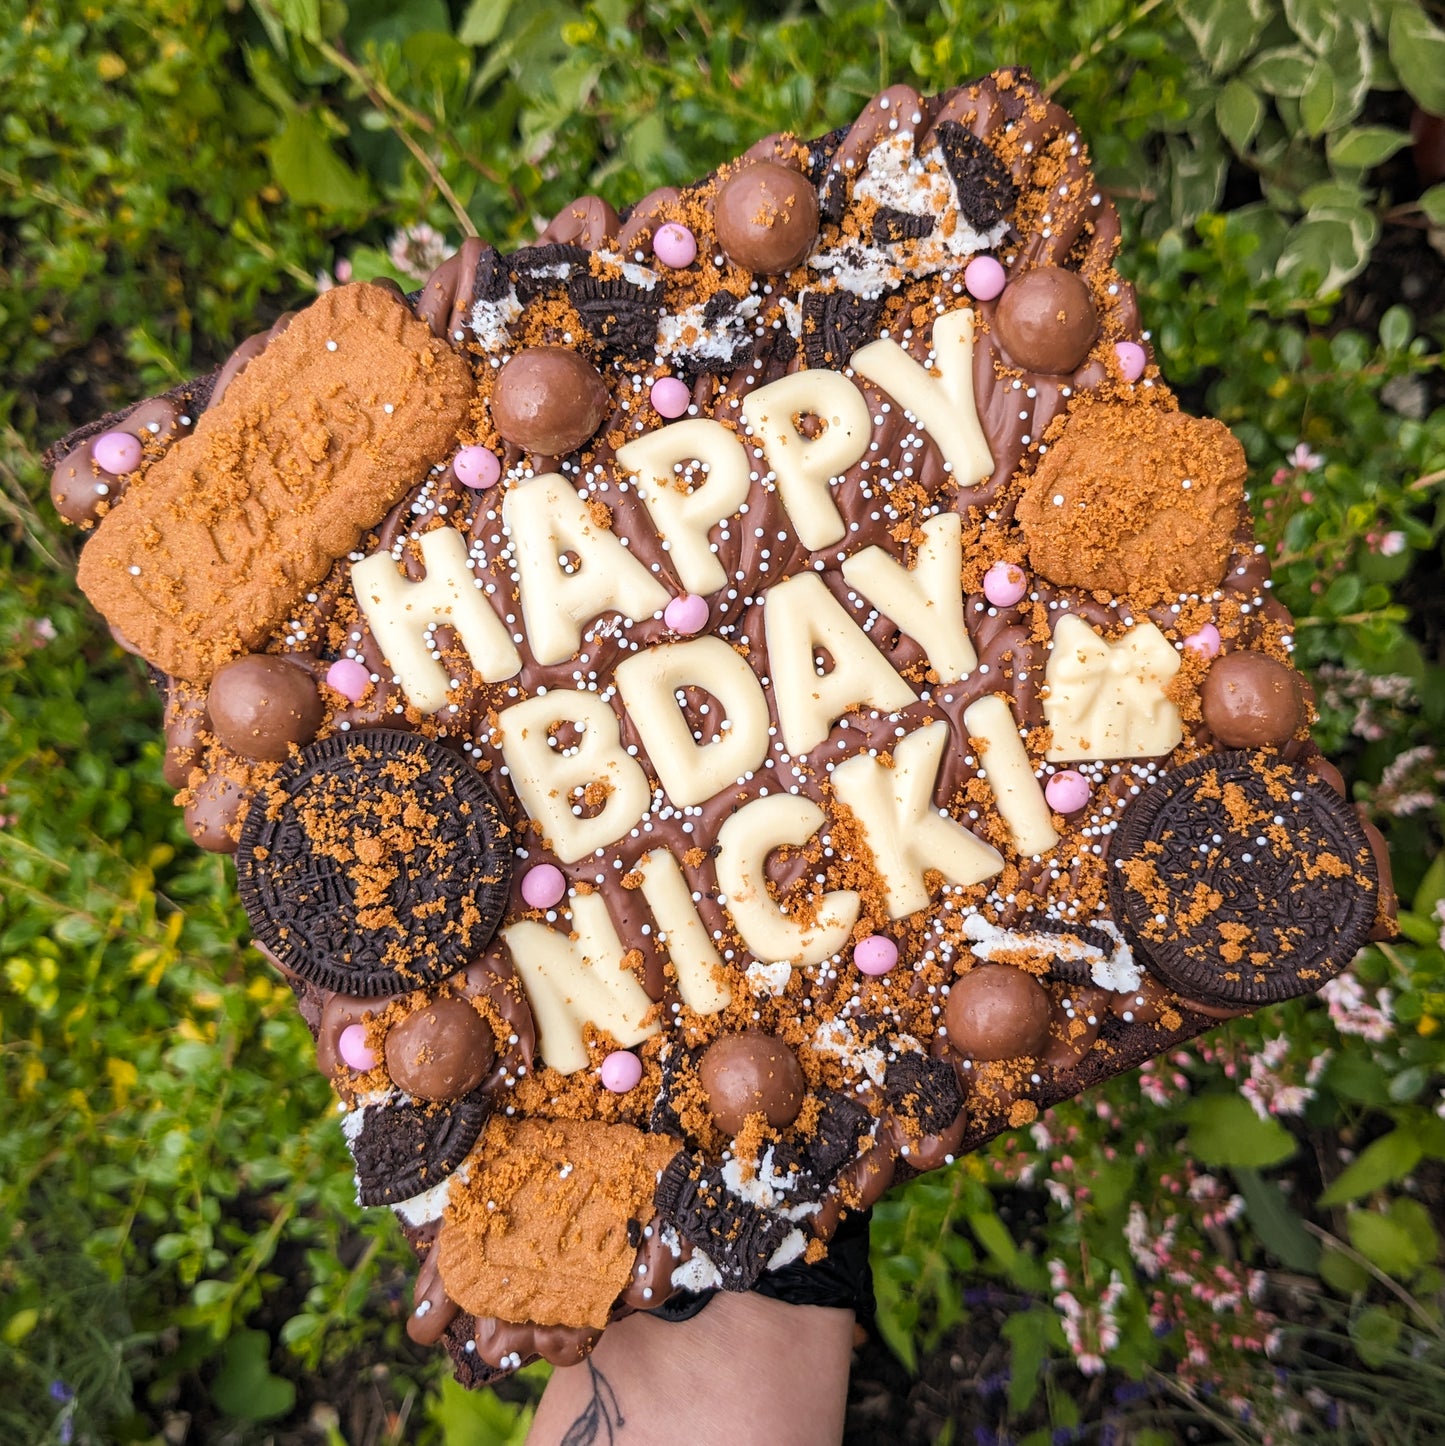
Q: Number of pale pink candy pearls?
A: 15